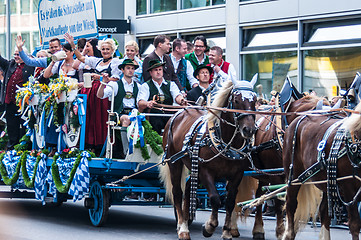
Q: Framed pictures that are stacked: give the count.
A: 0